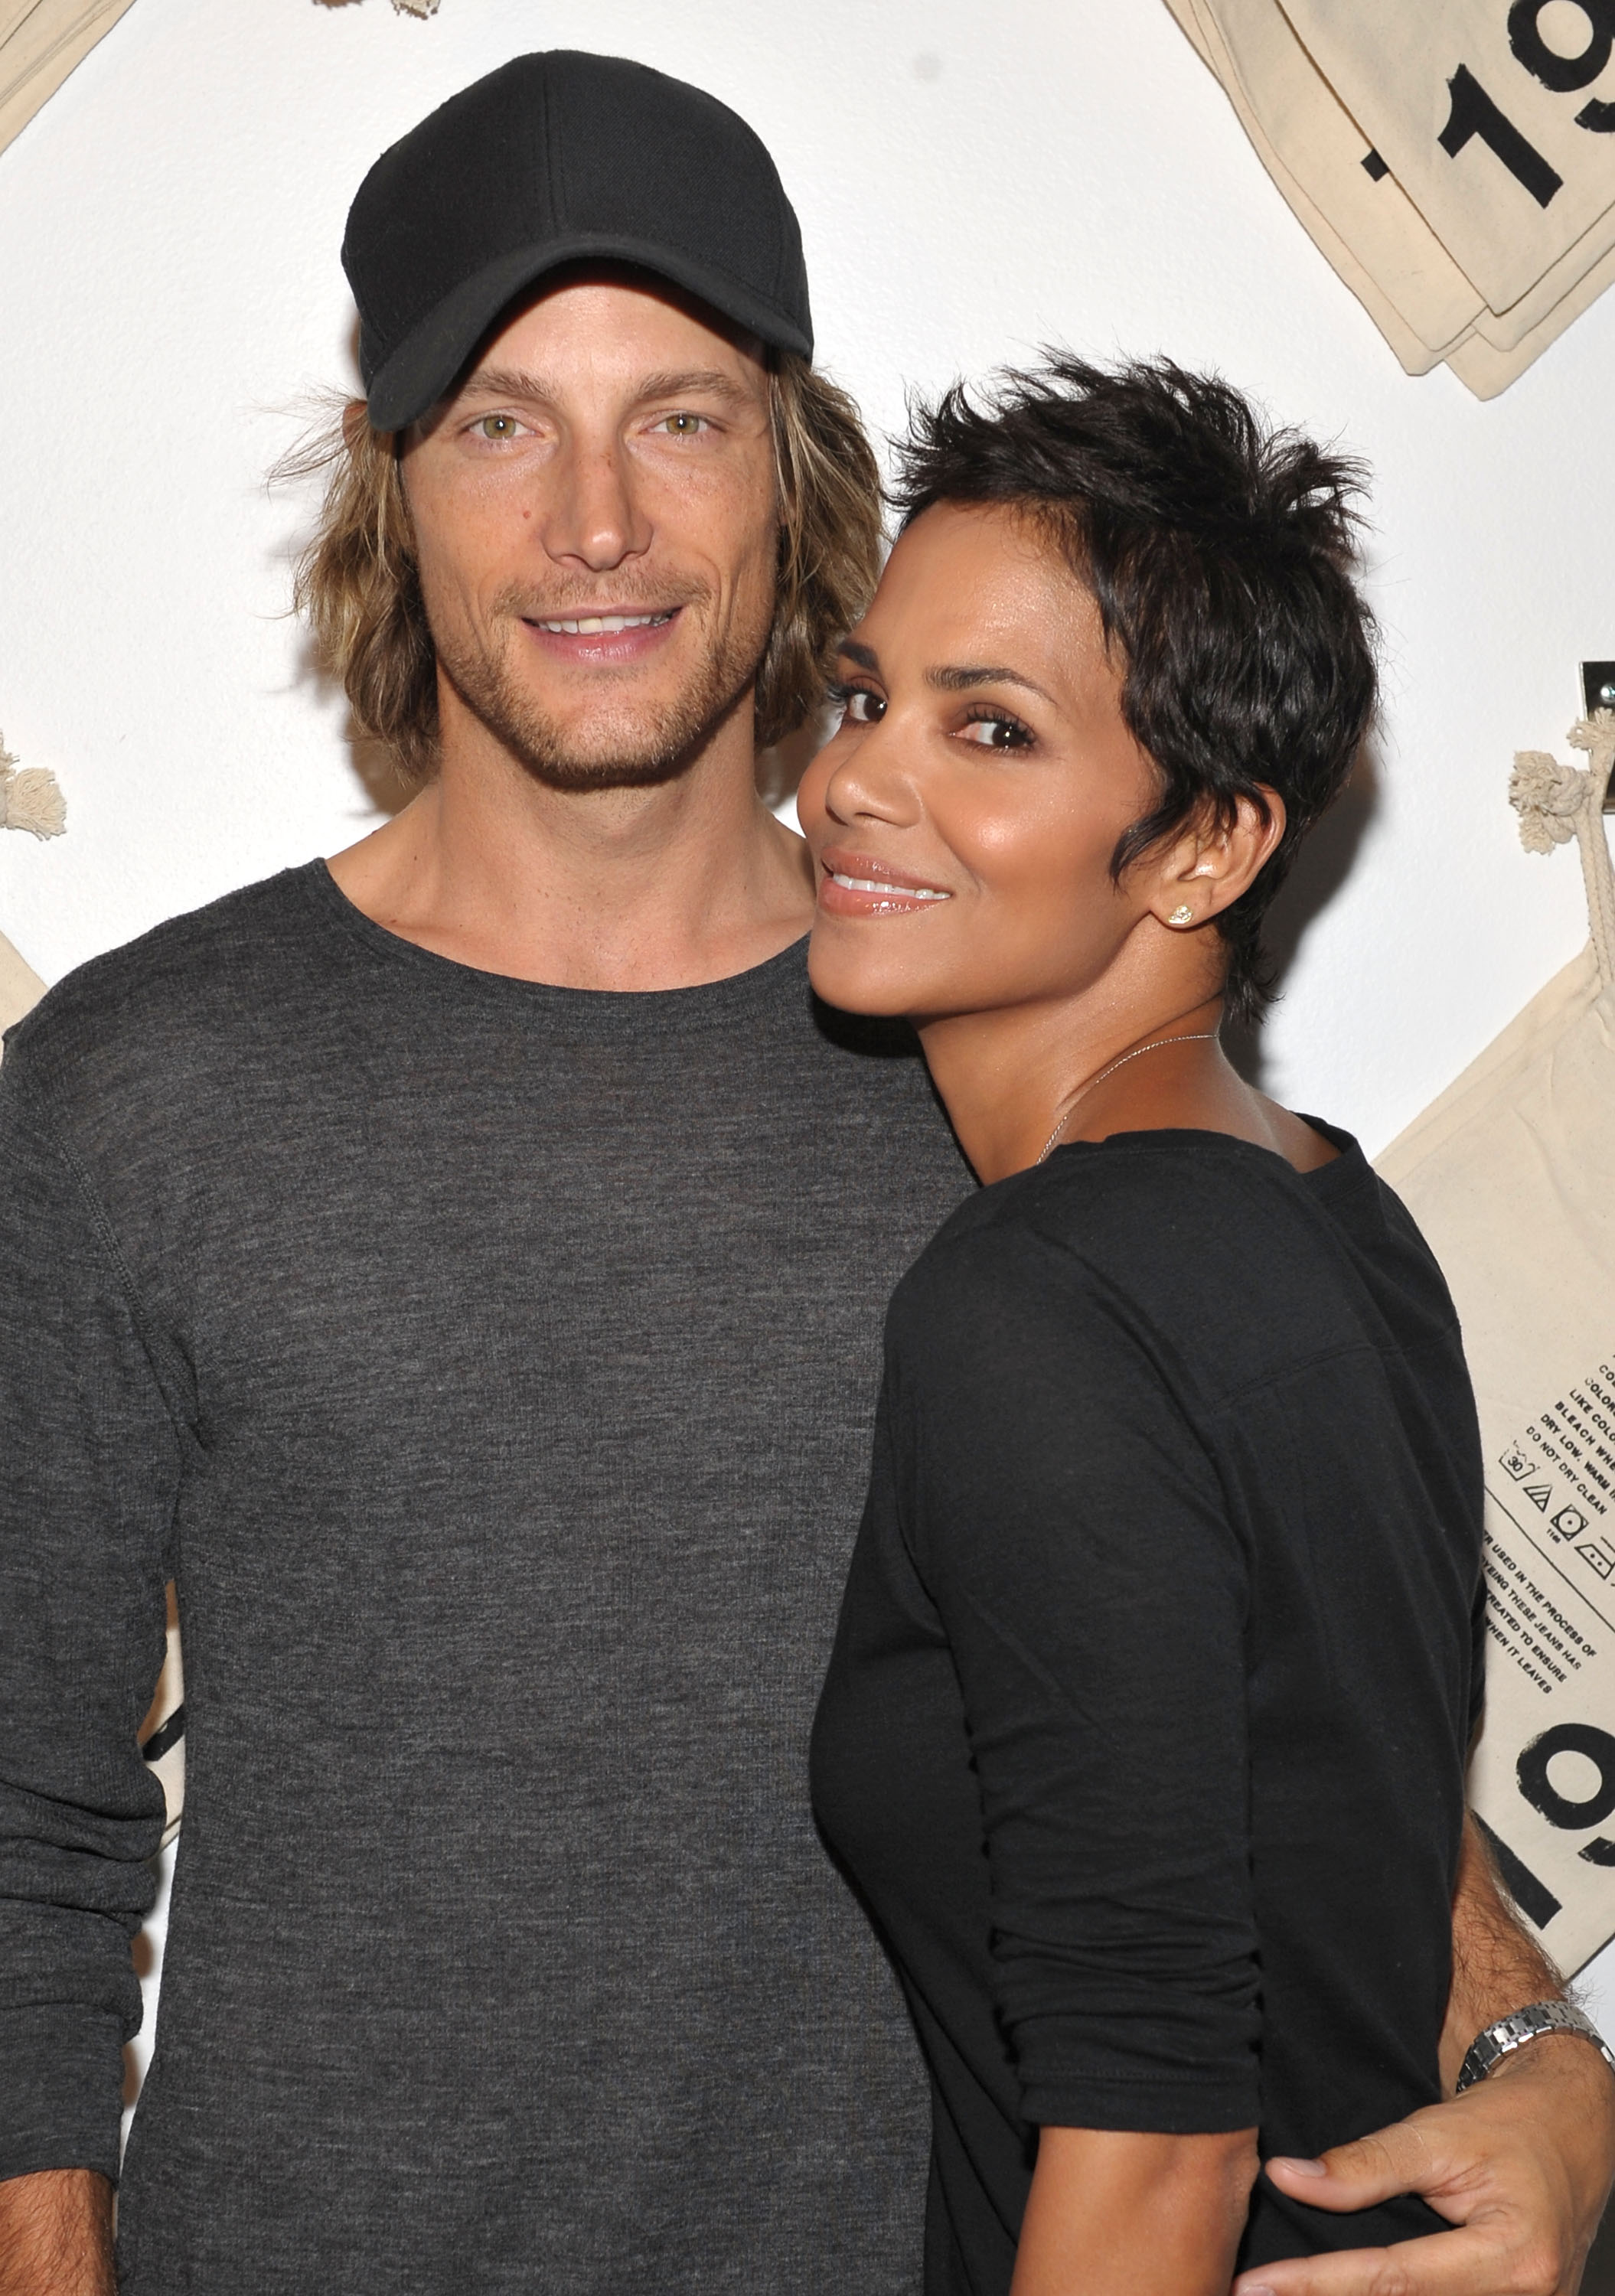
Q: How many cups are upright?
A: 0